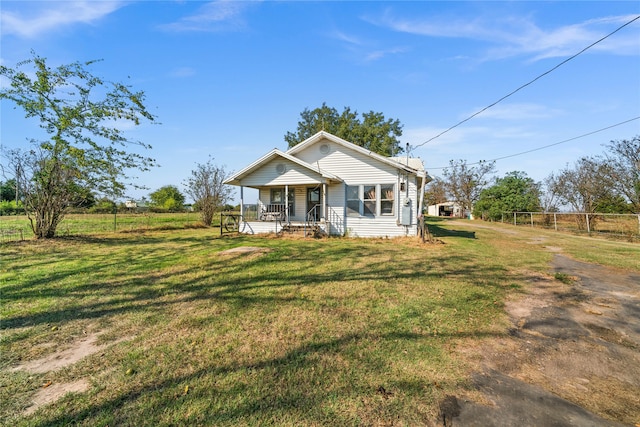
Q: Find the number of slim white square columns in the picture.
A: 3